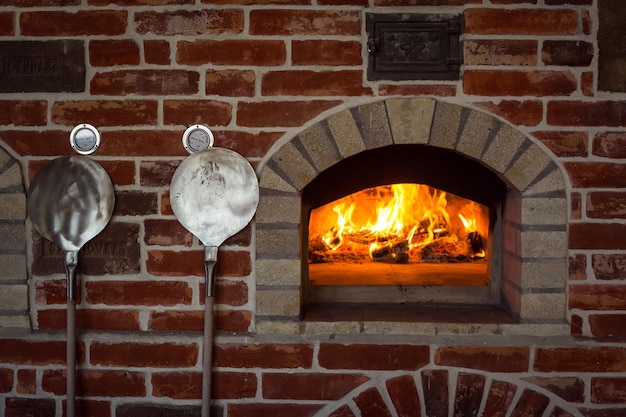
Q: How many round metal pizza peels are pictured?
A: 2